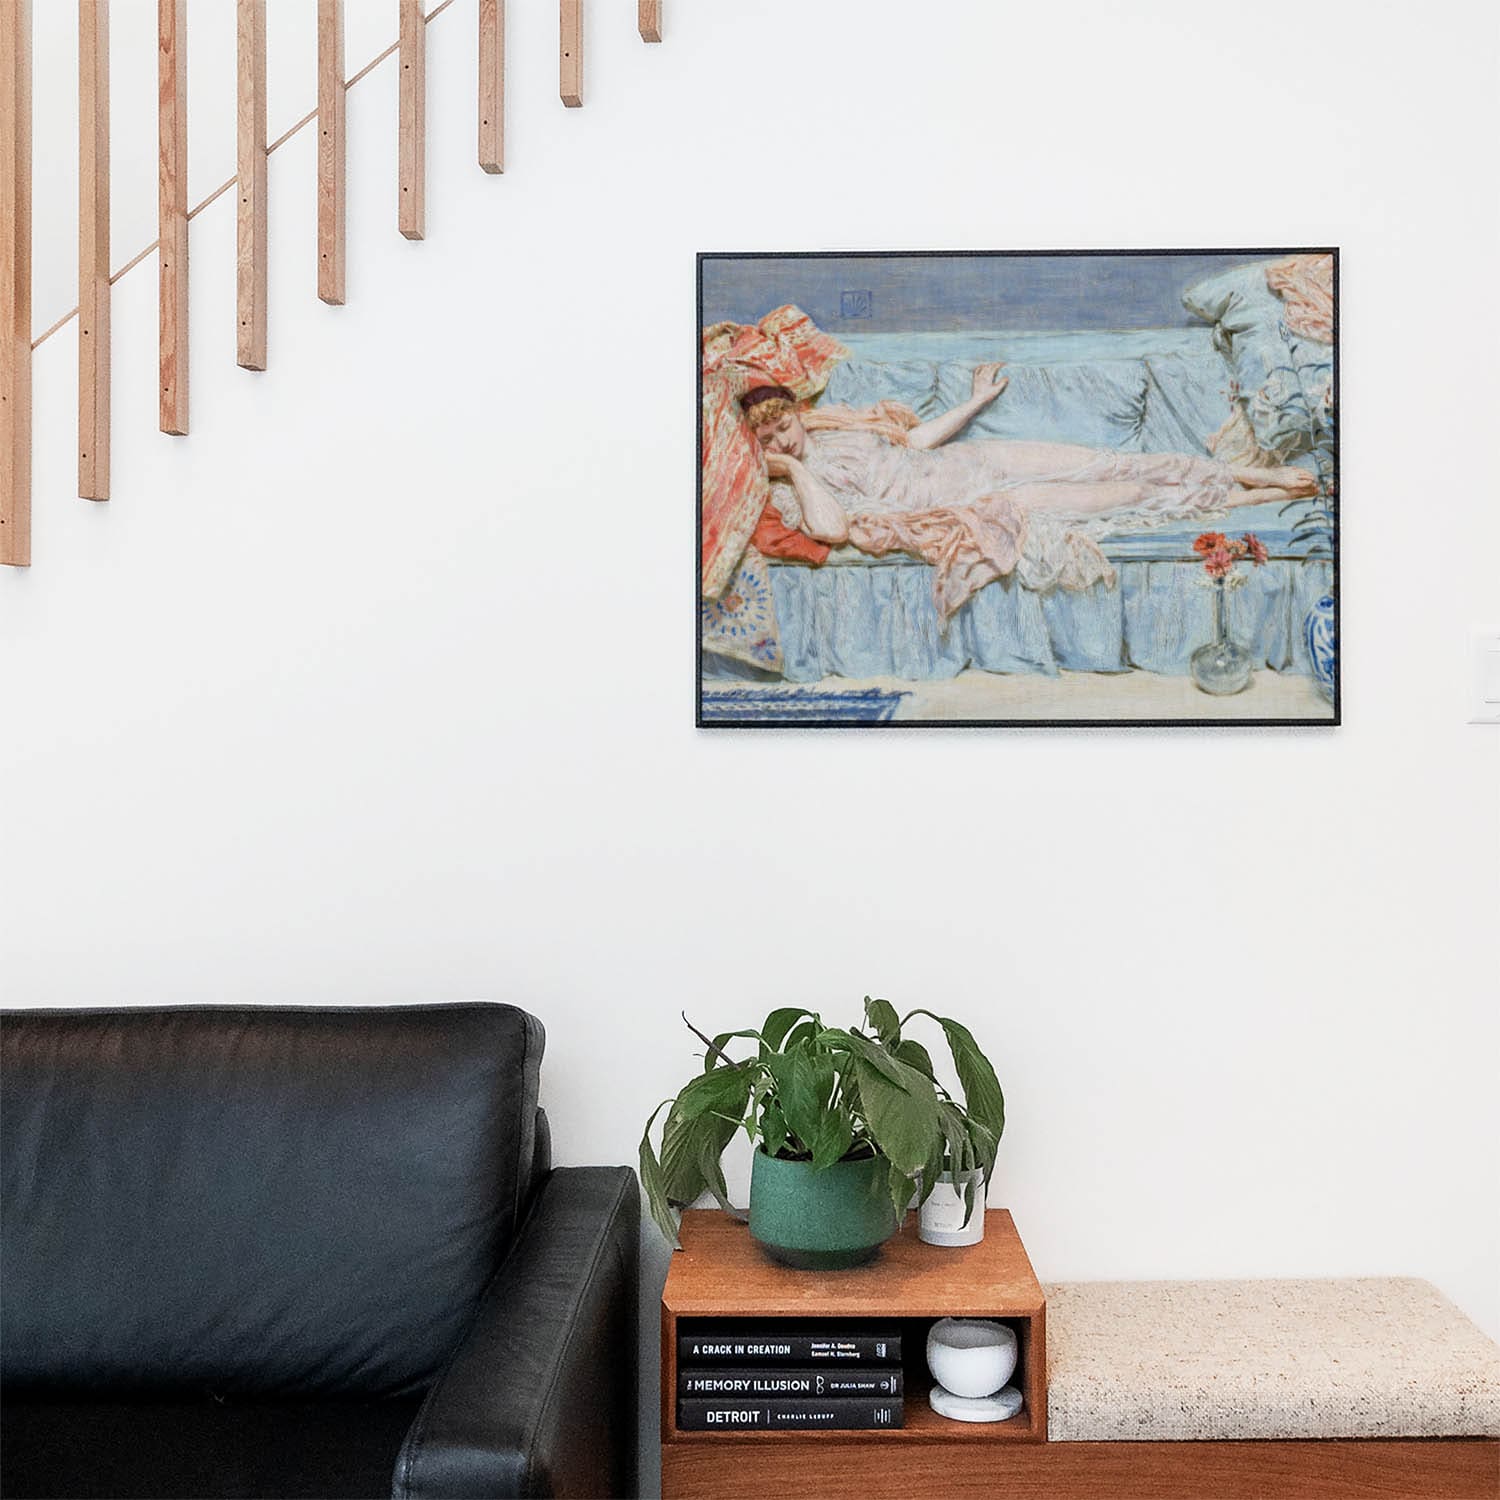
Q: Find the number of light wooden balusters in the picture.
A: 9